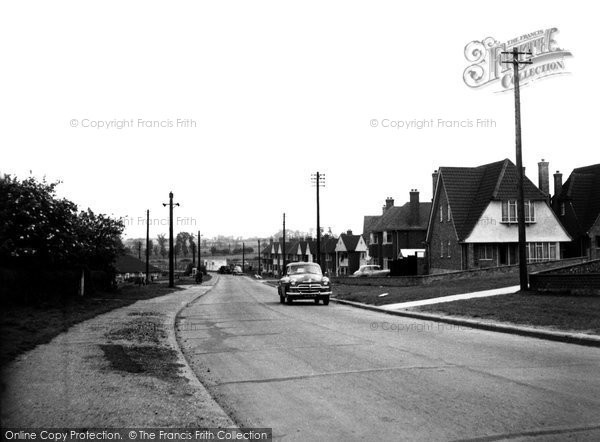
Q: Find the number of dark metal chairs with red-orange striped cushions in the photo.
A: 0